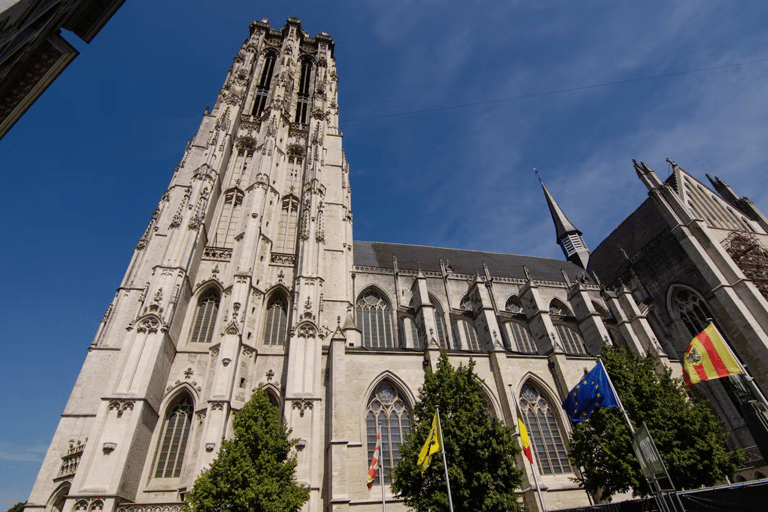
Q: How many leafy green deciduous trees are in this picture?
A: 3